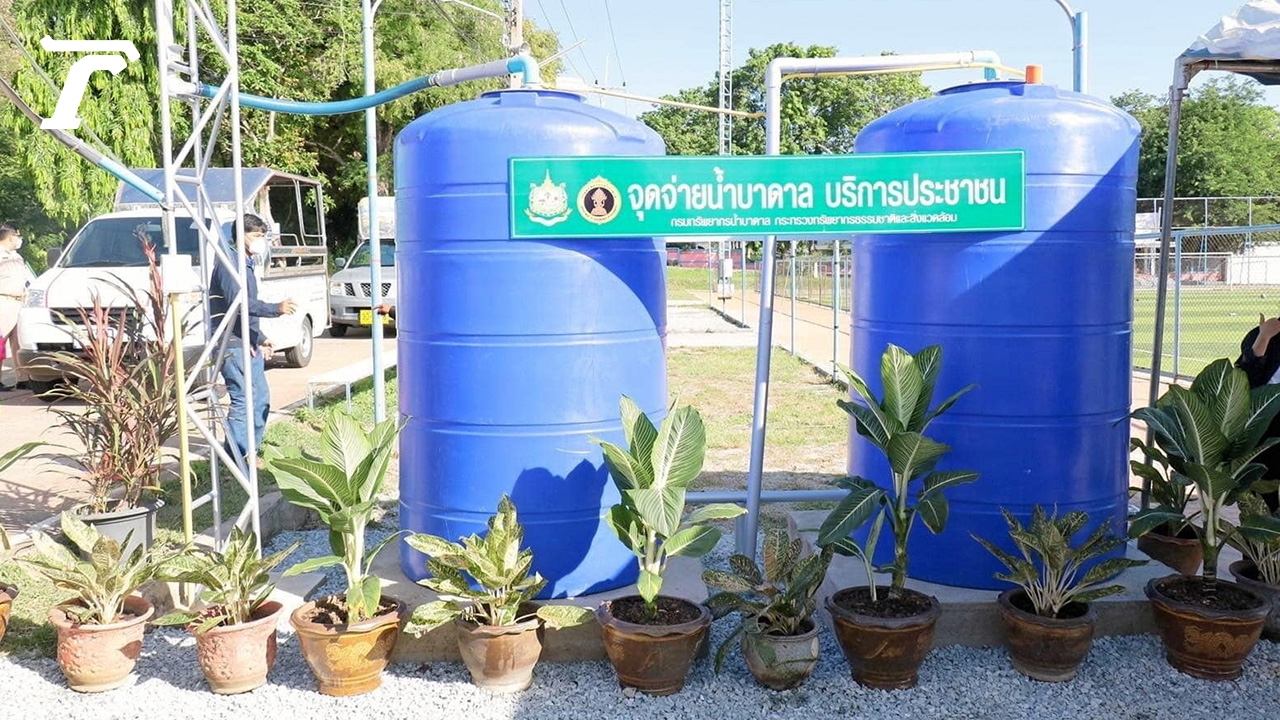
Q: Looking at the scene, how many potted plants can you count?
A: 13